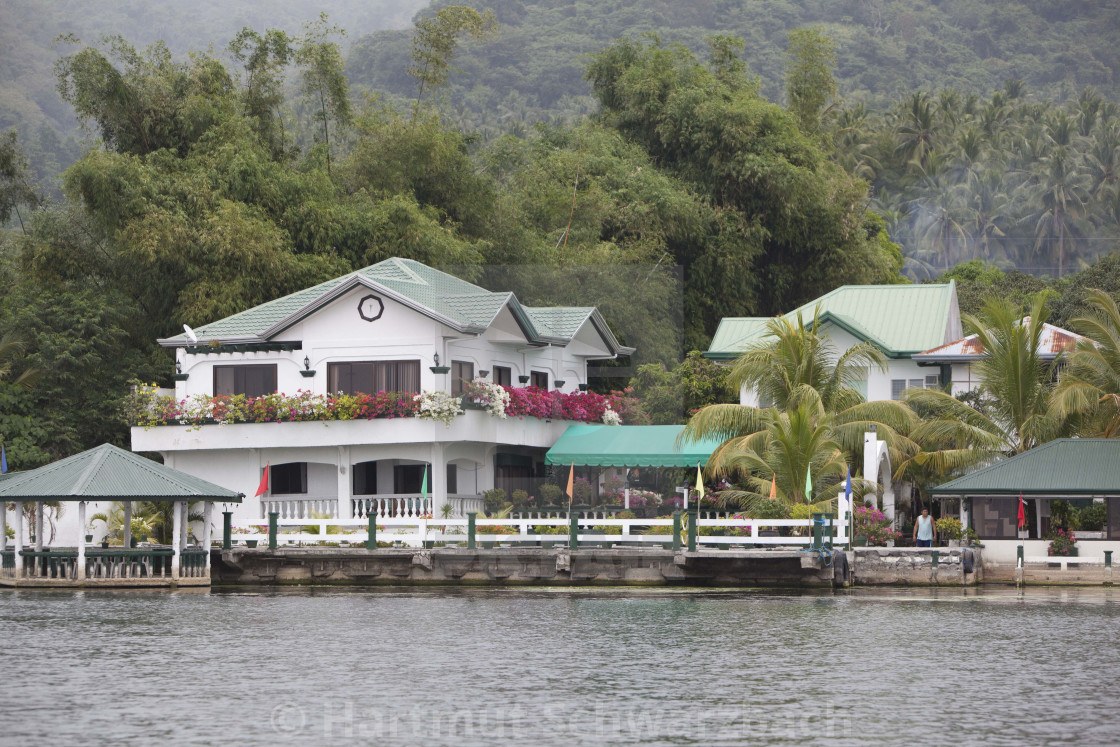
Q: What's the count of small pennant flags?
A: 9